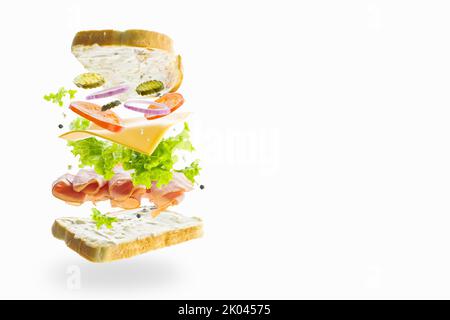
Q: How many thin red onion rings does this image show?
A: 2